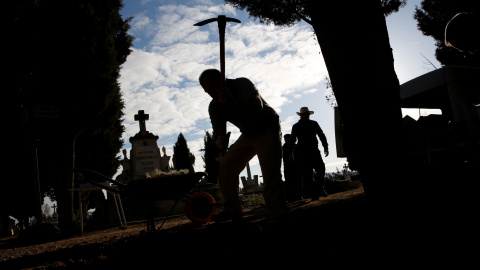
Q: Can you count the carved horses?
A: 0